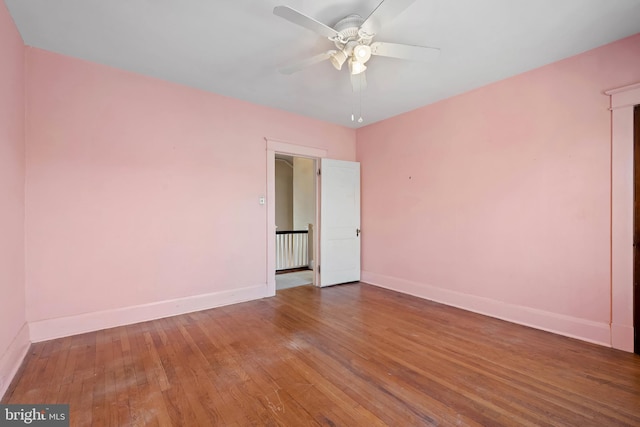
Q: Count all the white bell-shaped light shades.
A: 3